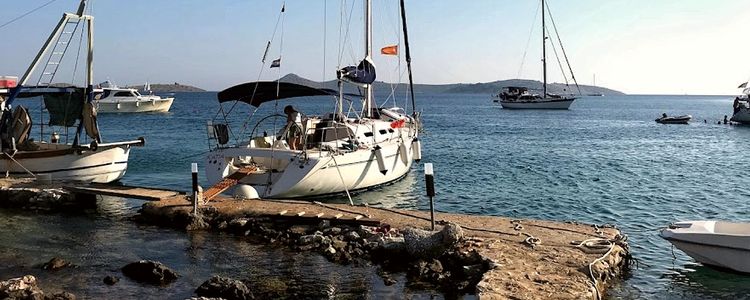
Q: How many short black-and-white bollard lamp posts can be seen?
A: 2